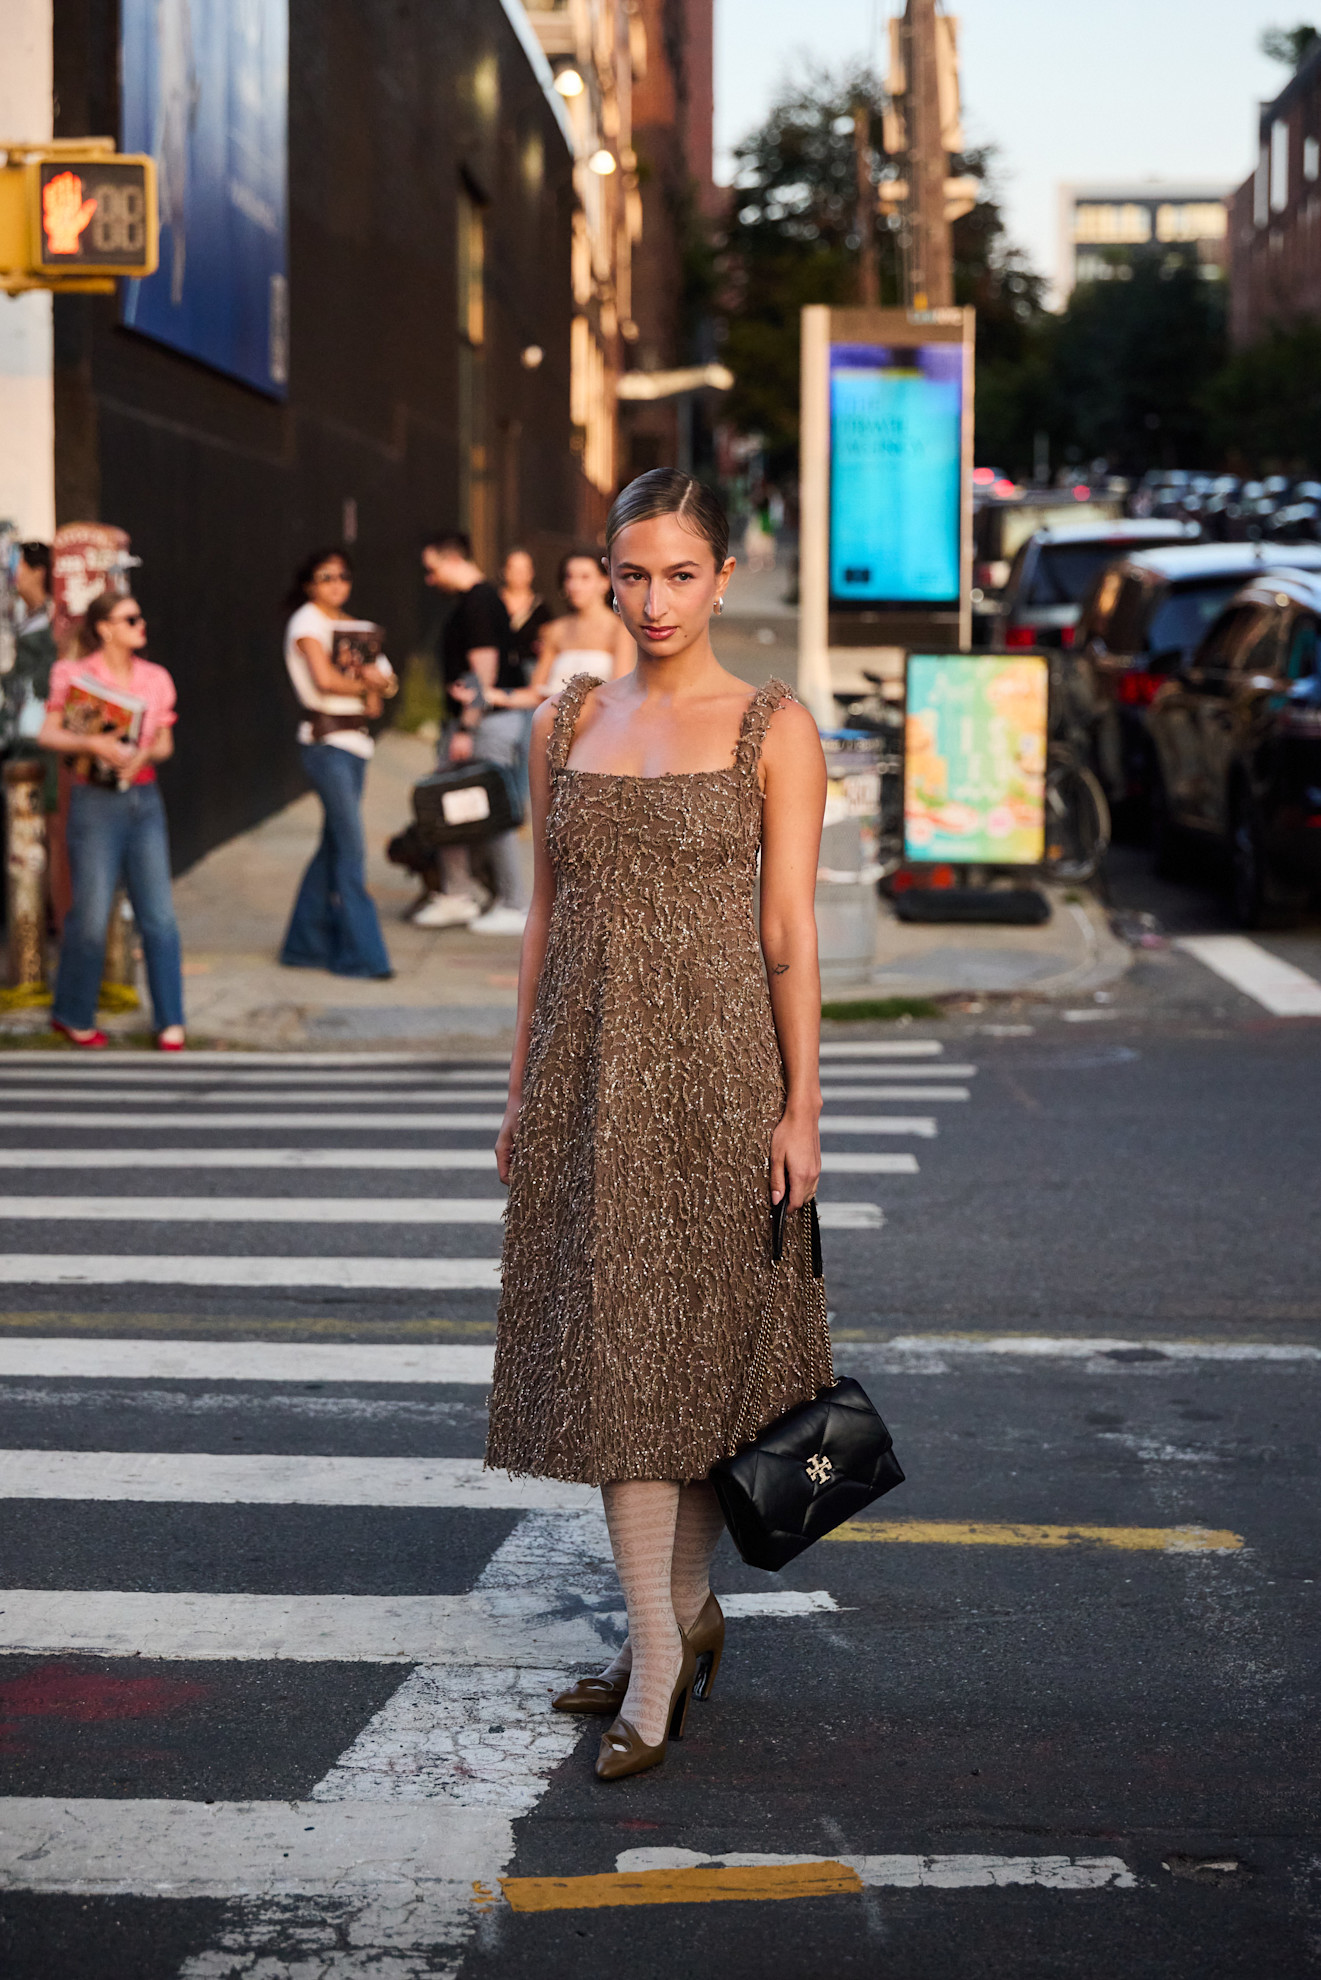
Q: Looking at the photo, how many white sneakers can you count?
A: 2